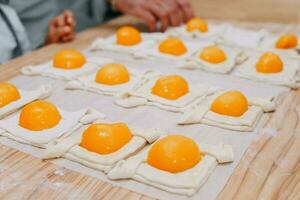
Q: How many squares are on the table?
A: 15